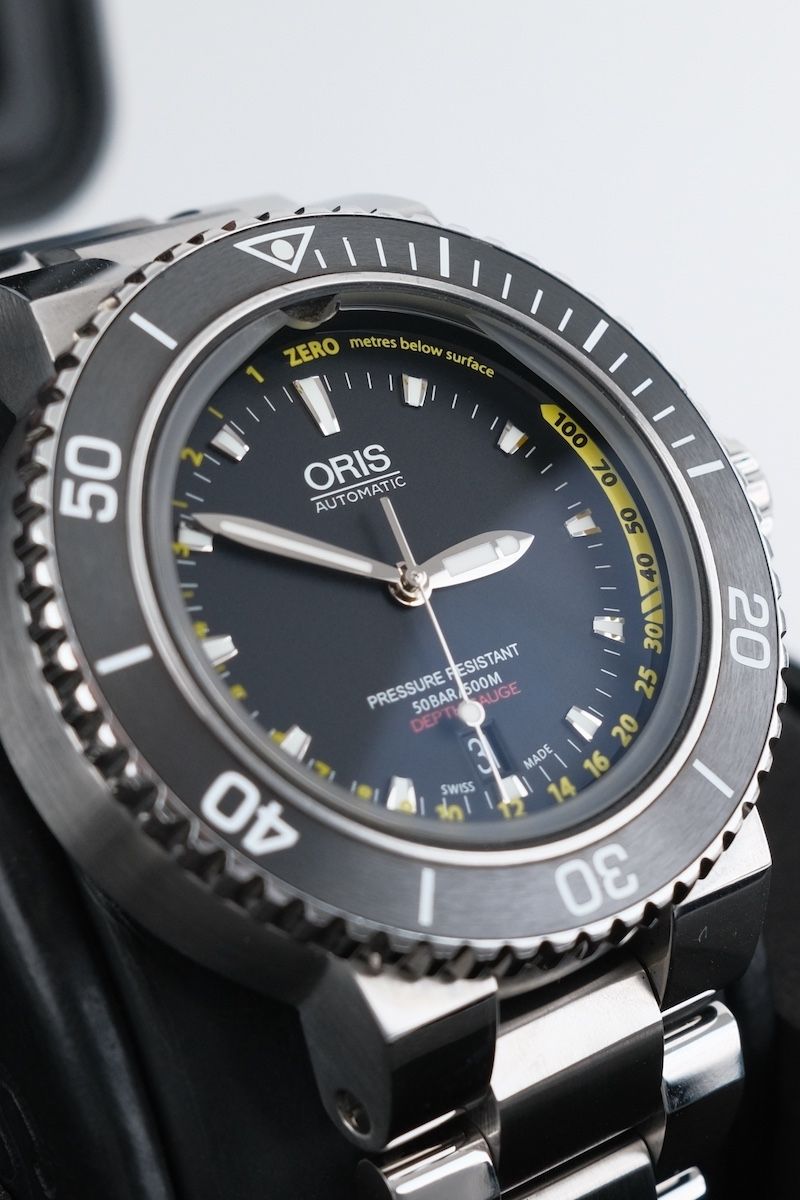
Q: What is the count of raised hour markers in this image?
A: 12